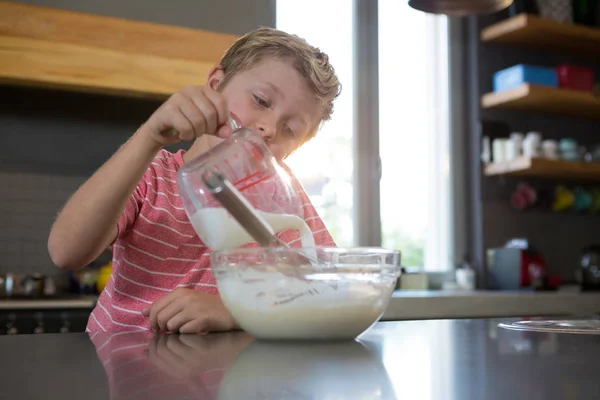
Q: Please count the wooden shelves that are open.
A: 3